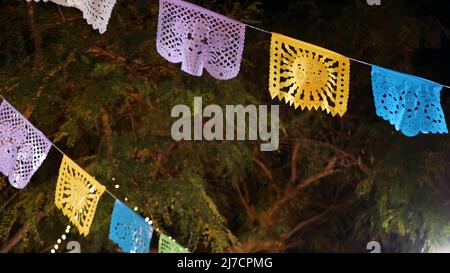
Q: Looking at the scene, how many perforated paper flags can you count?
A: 8